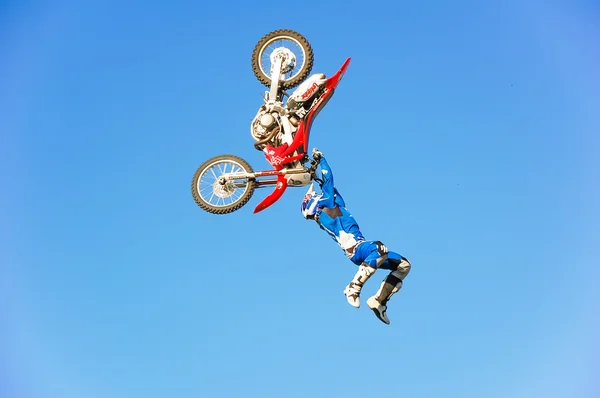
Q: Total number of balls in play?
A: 0